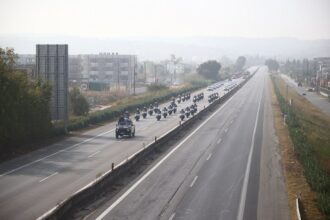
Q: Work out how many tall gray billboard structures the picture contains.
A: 1